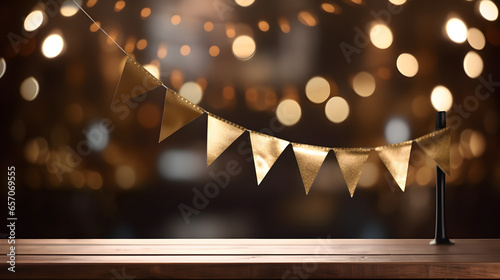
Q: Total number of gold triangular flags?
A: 8